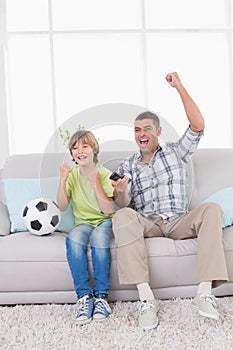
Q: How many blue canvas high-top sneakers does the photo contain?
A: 2